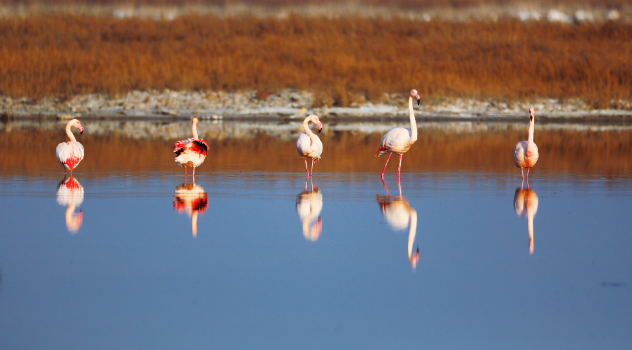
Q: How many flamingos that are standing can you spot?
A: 5